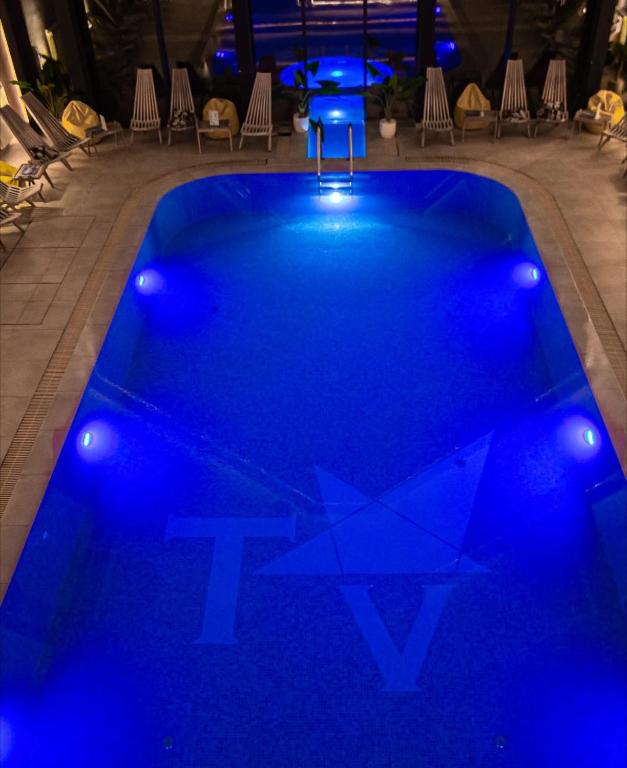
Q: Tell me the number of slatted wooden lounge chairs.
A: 11